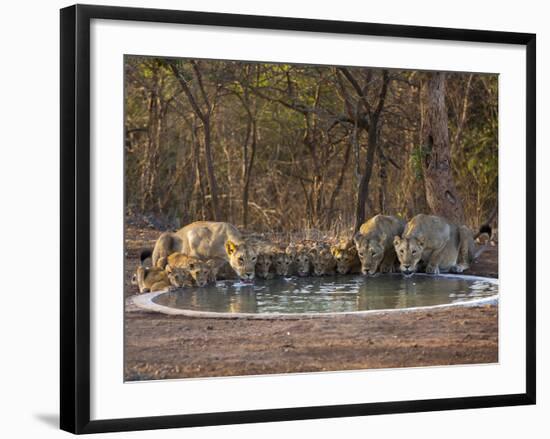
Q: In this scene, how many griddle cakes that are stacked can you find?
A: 0